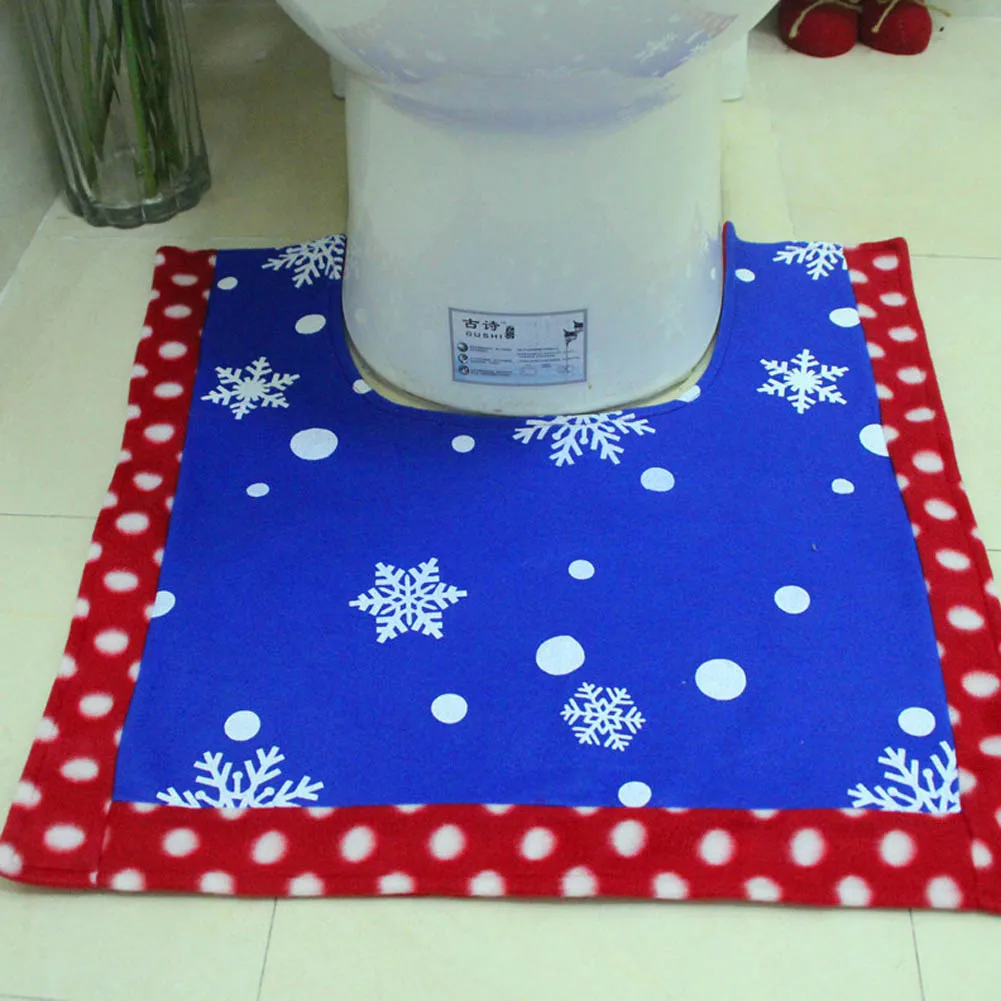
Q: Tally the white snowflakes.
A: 9